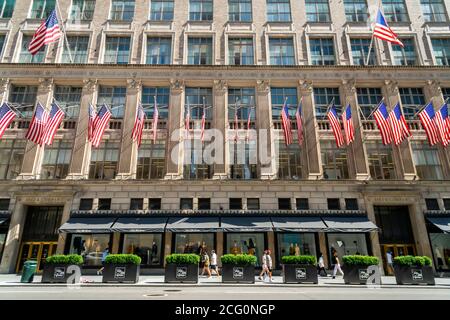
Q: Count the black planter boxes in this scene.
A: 7